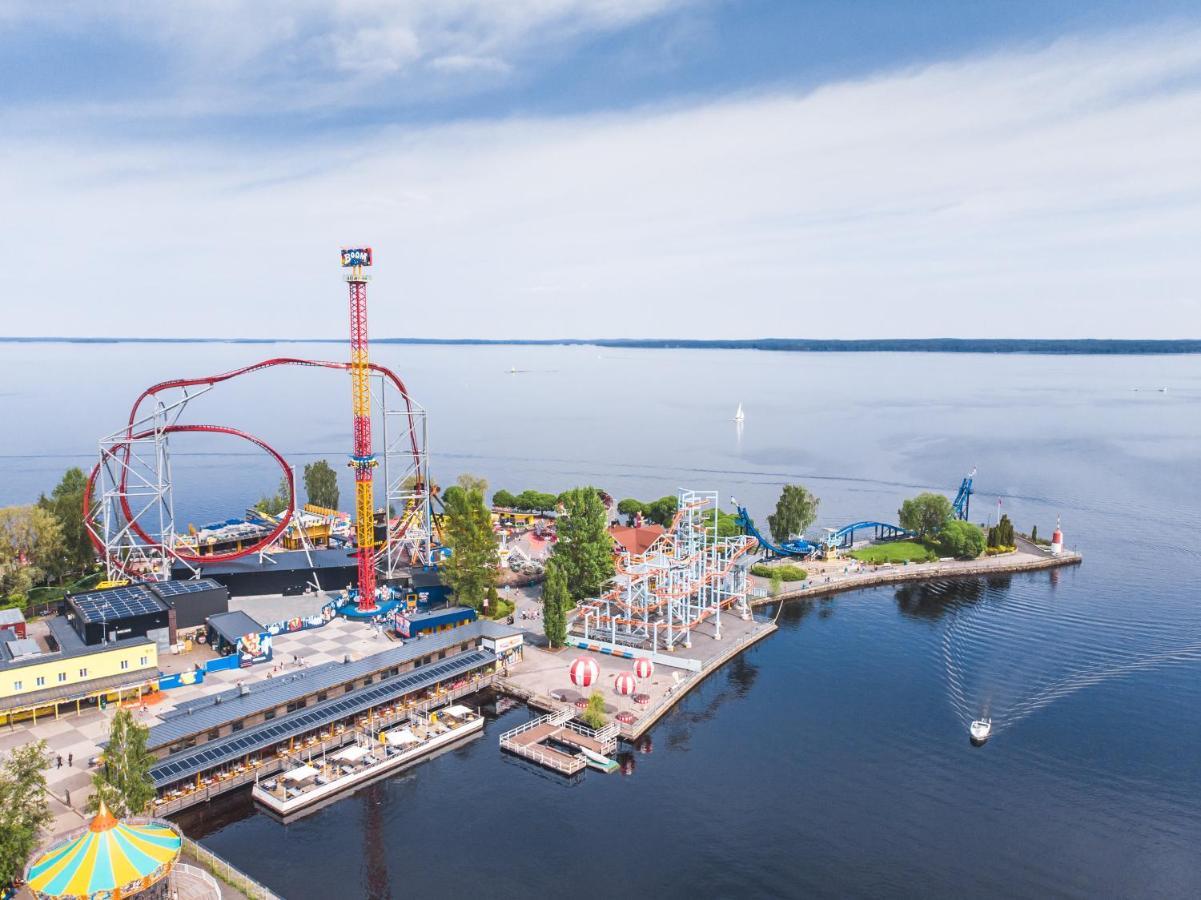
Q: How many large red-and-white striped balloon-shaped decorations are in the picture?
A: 3